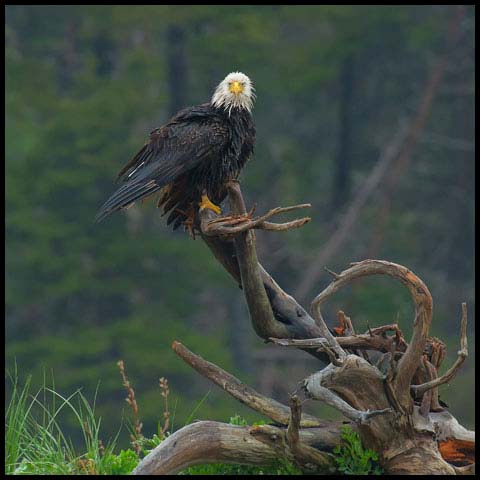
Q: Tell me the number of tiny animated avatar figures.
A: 0